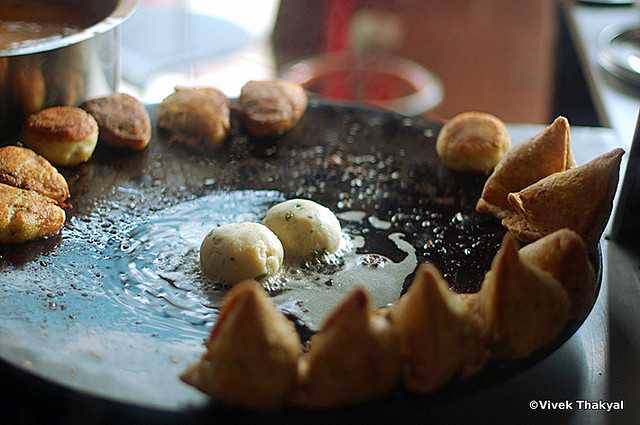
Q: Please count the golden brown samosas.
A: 7